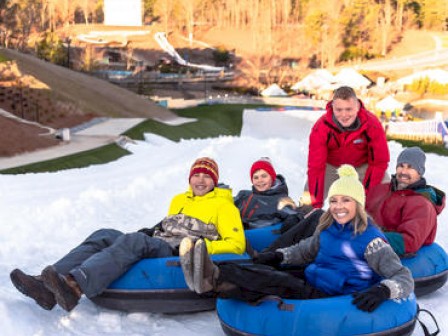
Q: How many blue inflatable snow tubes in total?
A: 4